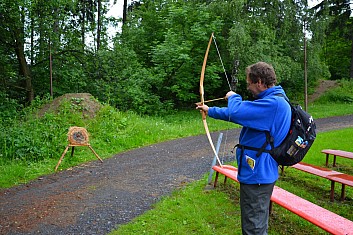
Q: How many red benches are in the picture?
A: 3